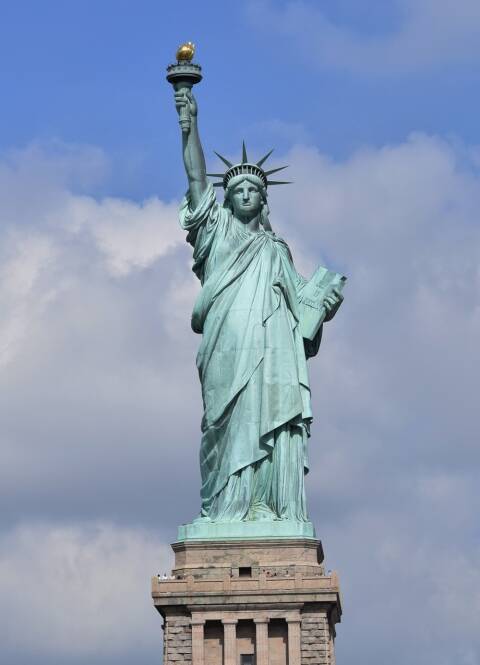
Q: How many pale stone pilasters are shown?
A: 4